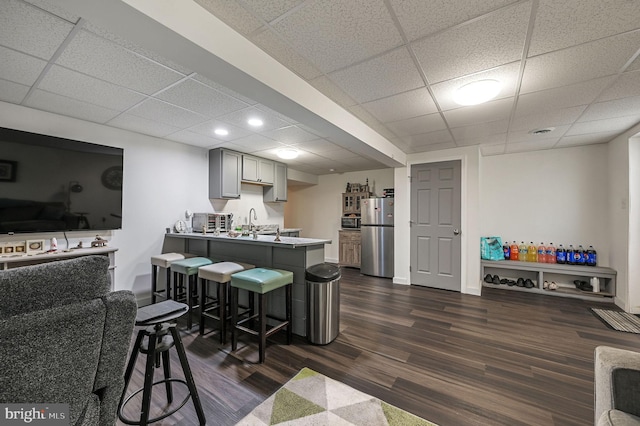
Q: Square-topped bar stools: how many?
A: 4